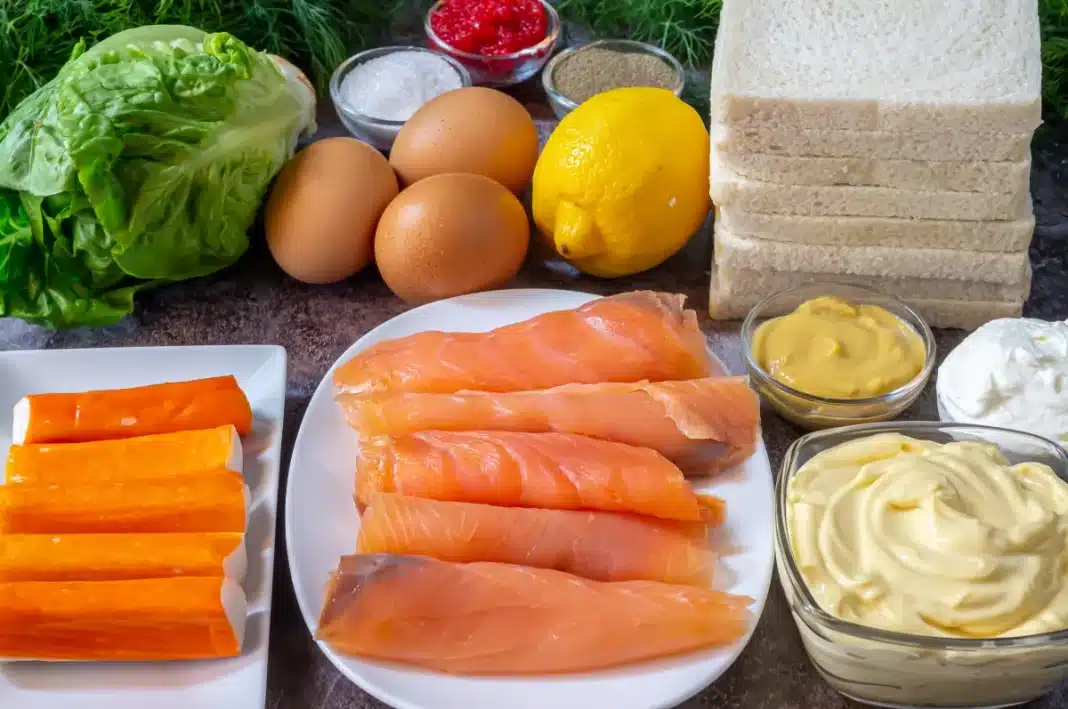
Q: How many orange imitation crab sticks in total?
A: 5